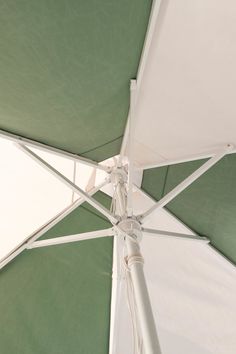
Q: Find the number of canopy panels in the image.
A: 6